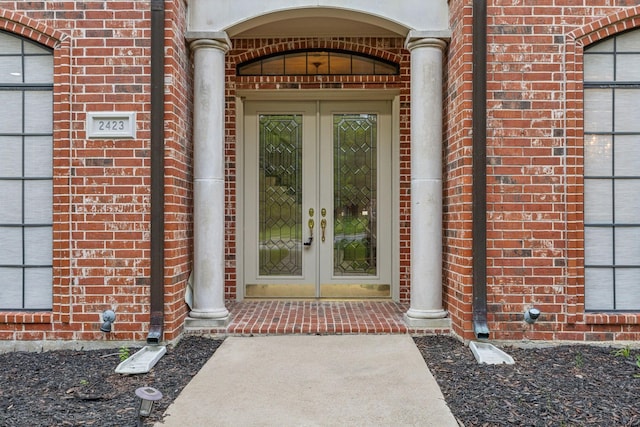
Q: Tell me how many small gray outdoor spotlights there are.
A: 2